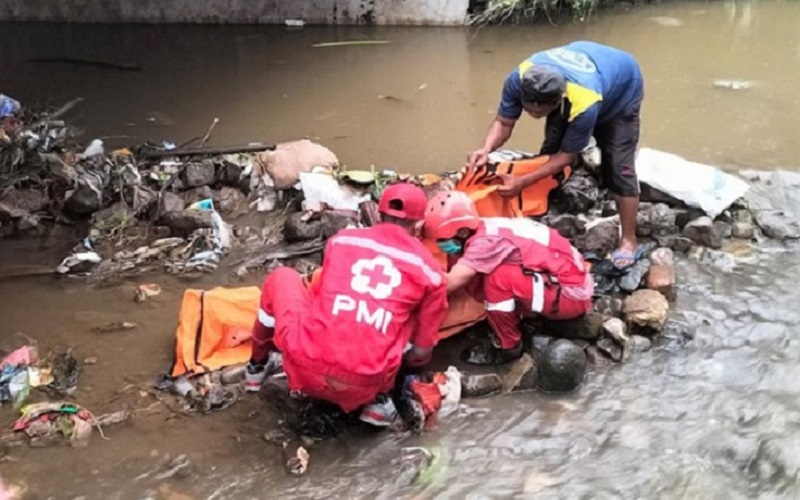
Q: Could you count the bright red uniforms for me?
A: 2